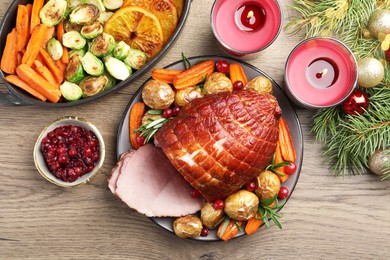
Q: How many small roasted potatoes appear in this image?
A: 9